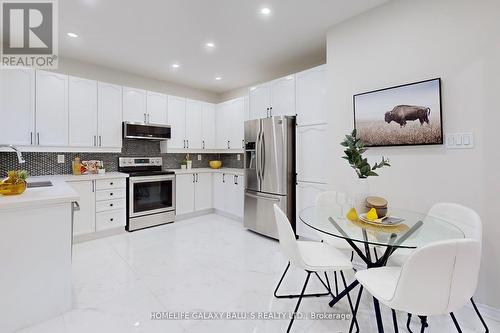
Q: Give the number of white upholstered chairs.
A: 4